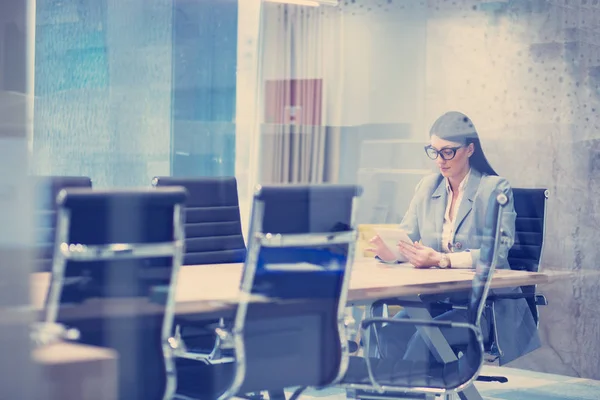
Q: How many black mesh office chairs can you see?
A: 6